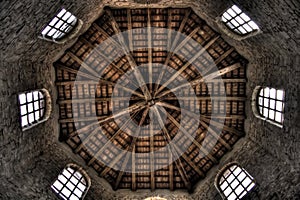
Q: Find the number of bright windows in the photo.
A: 6